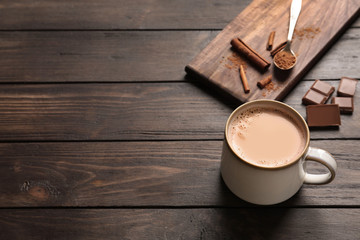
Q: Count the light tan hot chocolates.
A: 1